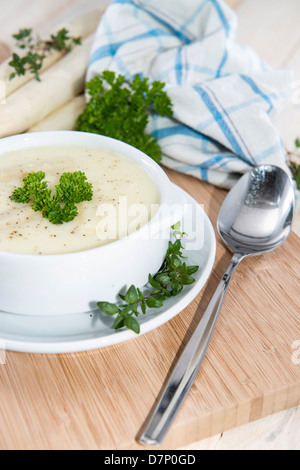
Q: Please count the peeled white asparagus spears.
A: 3